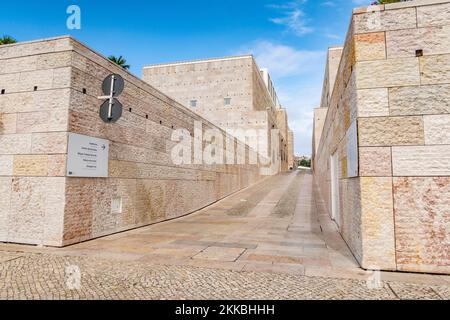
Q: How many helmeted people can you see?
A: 0